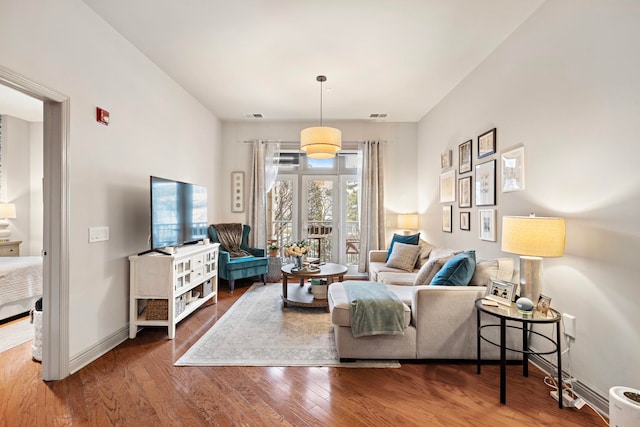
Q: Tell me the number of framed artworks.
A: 11